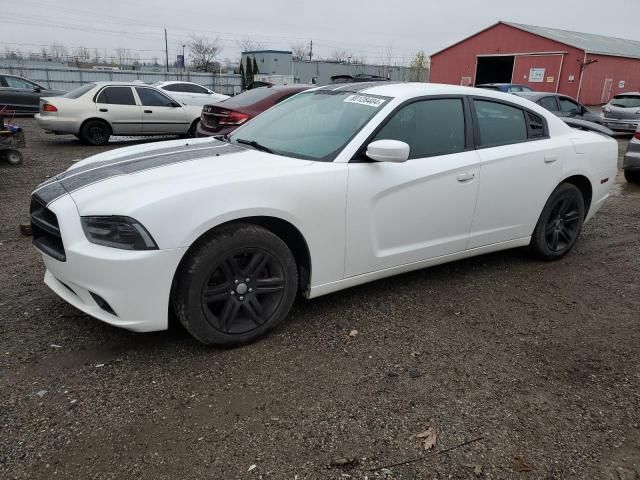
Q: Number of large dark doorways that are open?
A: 1